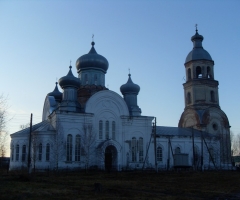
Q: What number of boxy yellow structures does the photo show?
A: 0